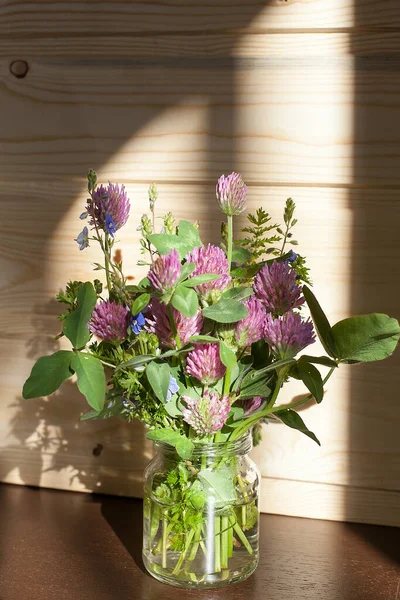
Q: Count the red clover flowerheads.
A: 12